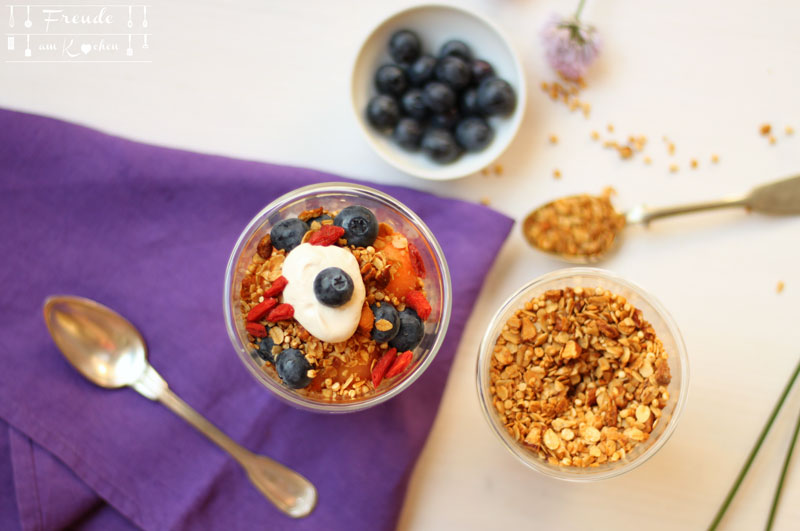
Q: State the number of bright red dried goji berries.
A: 9